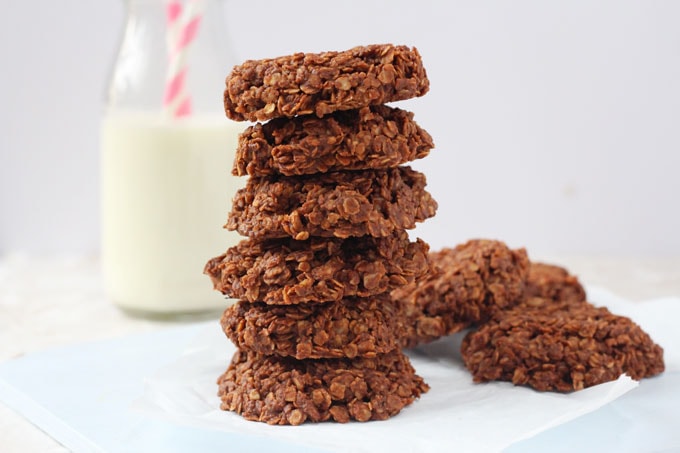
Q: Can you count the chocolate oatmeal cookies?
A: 9